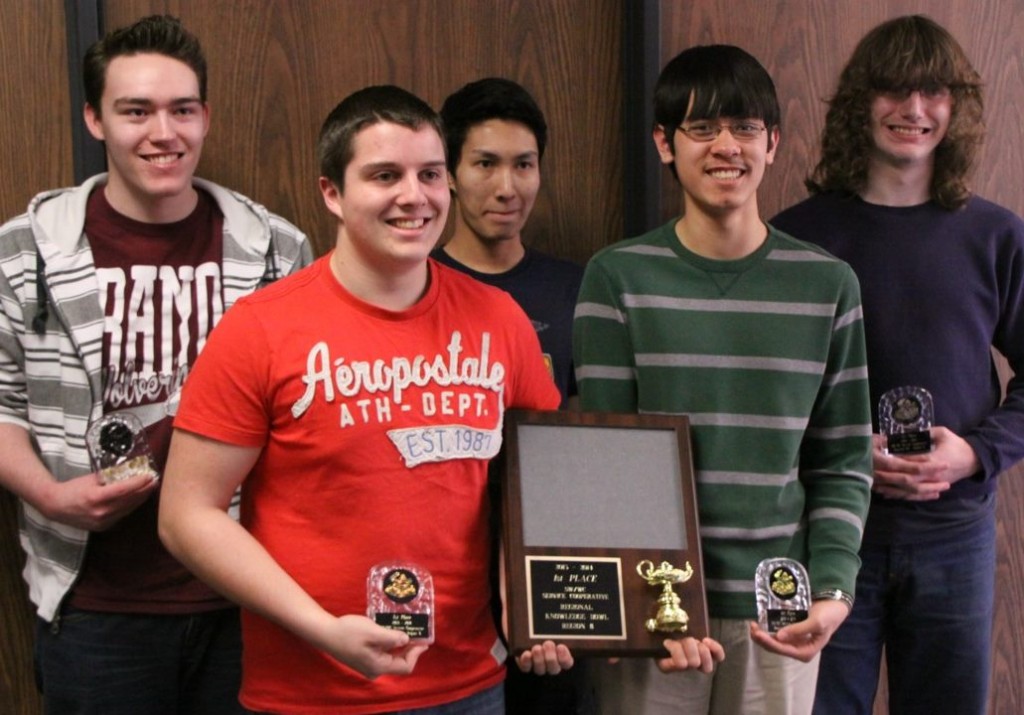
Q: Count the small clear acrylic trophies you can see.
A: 4